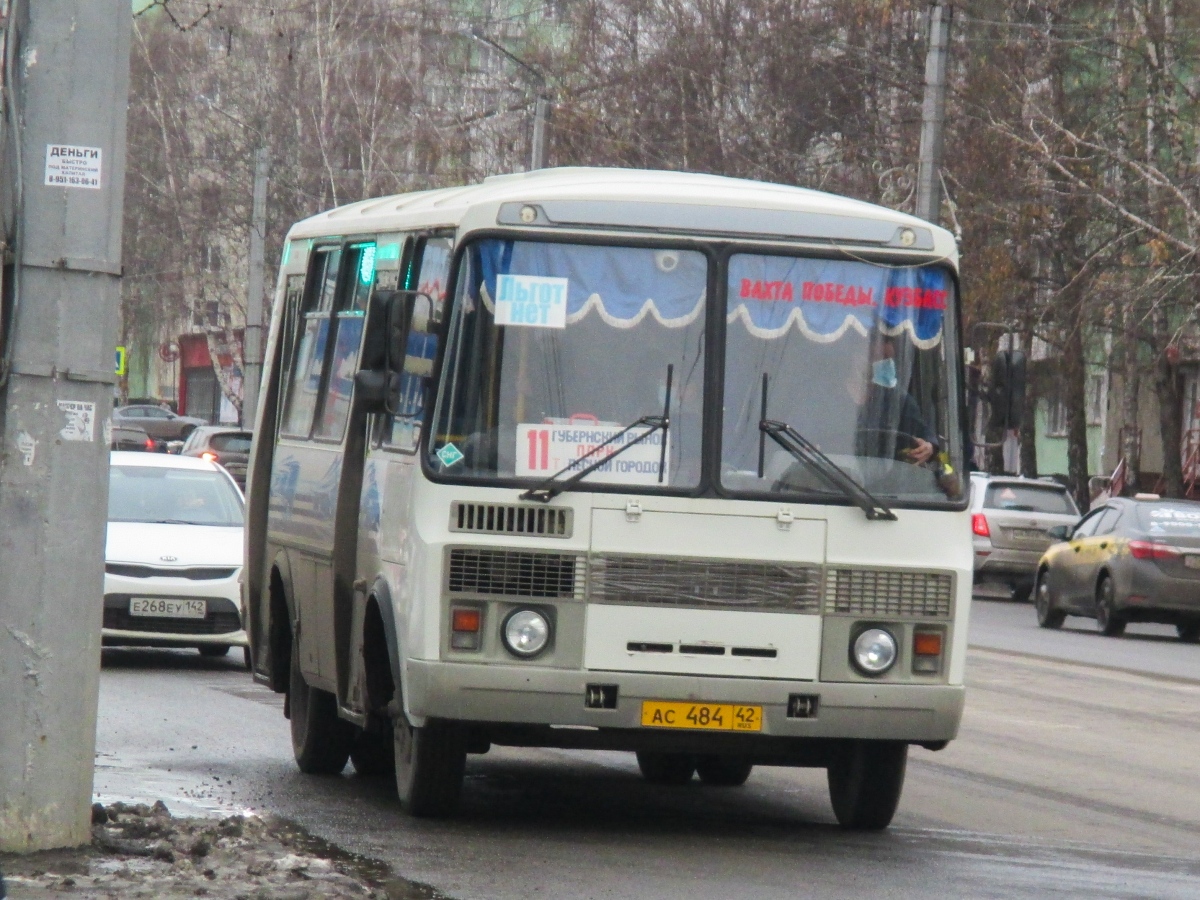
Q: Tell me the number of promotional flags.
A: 0